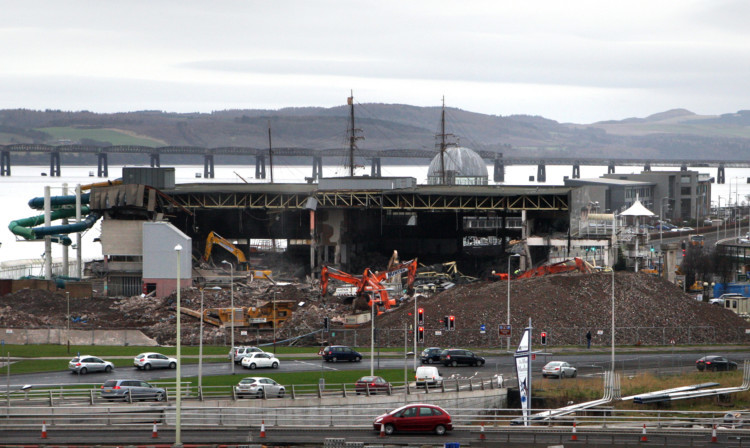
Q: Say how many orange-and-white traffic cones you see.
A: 8